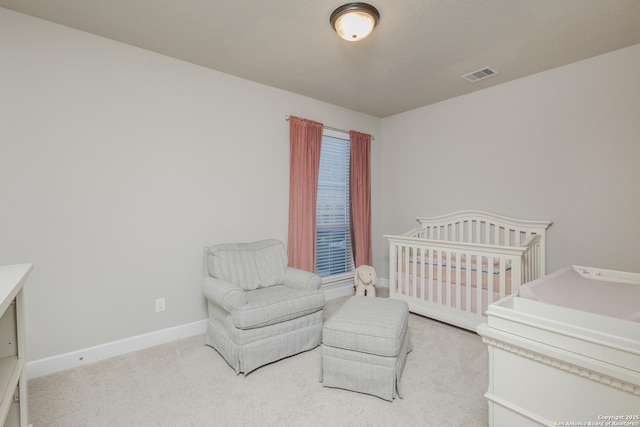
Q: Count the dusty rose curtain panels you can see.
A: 2